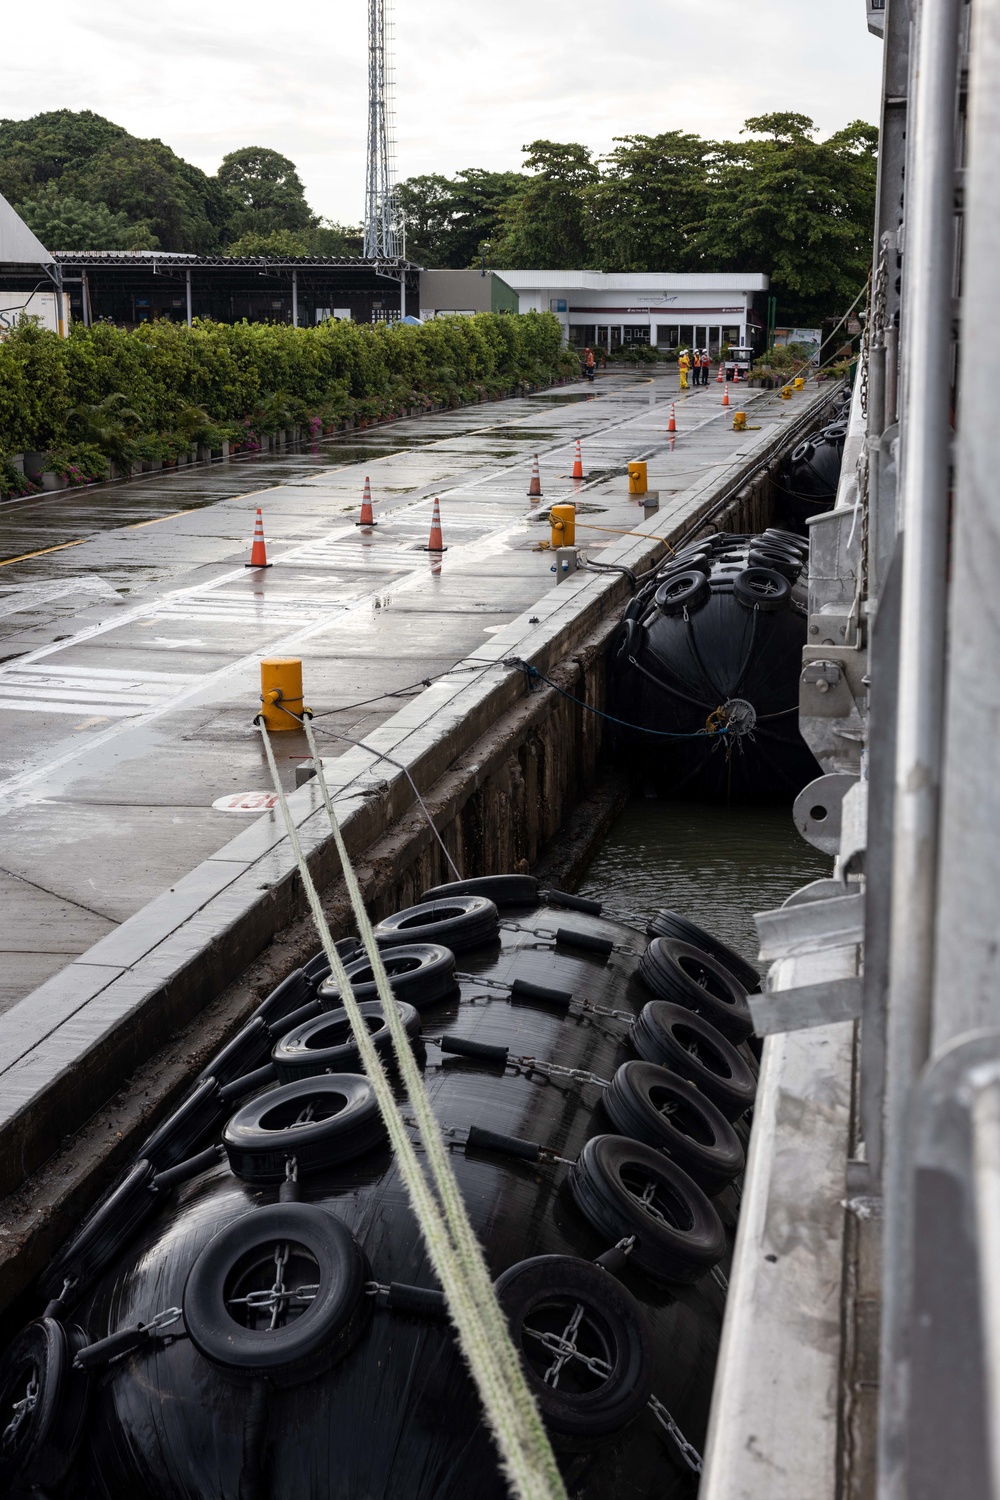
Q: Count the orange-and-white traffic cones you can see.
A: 9